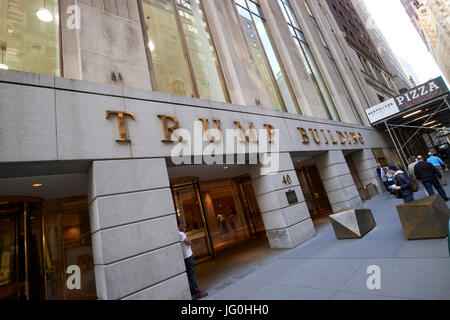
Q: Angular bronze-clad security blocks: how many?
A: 2